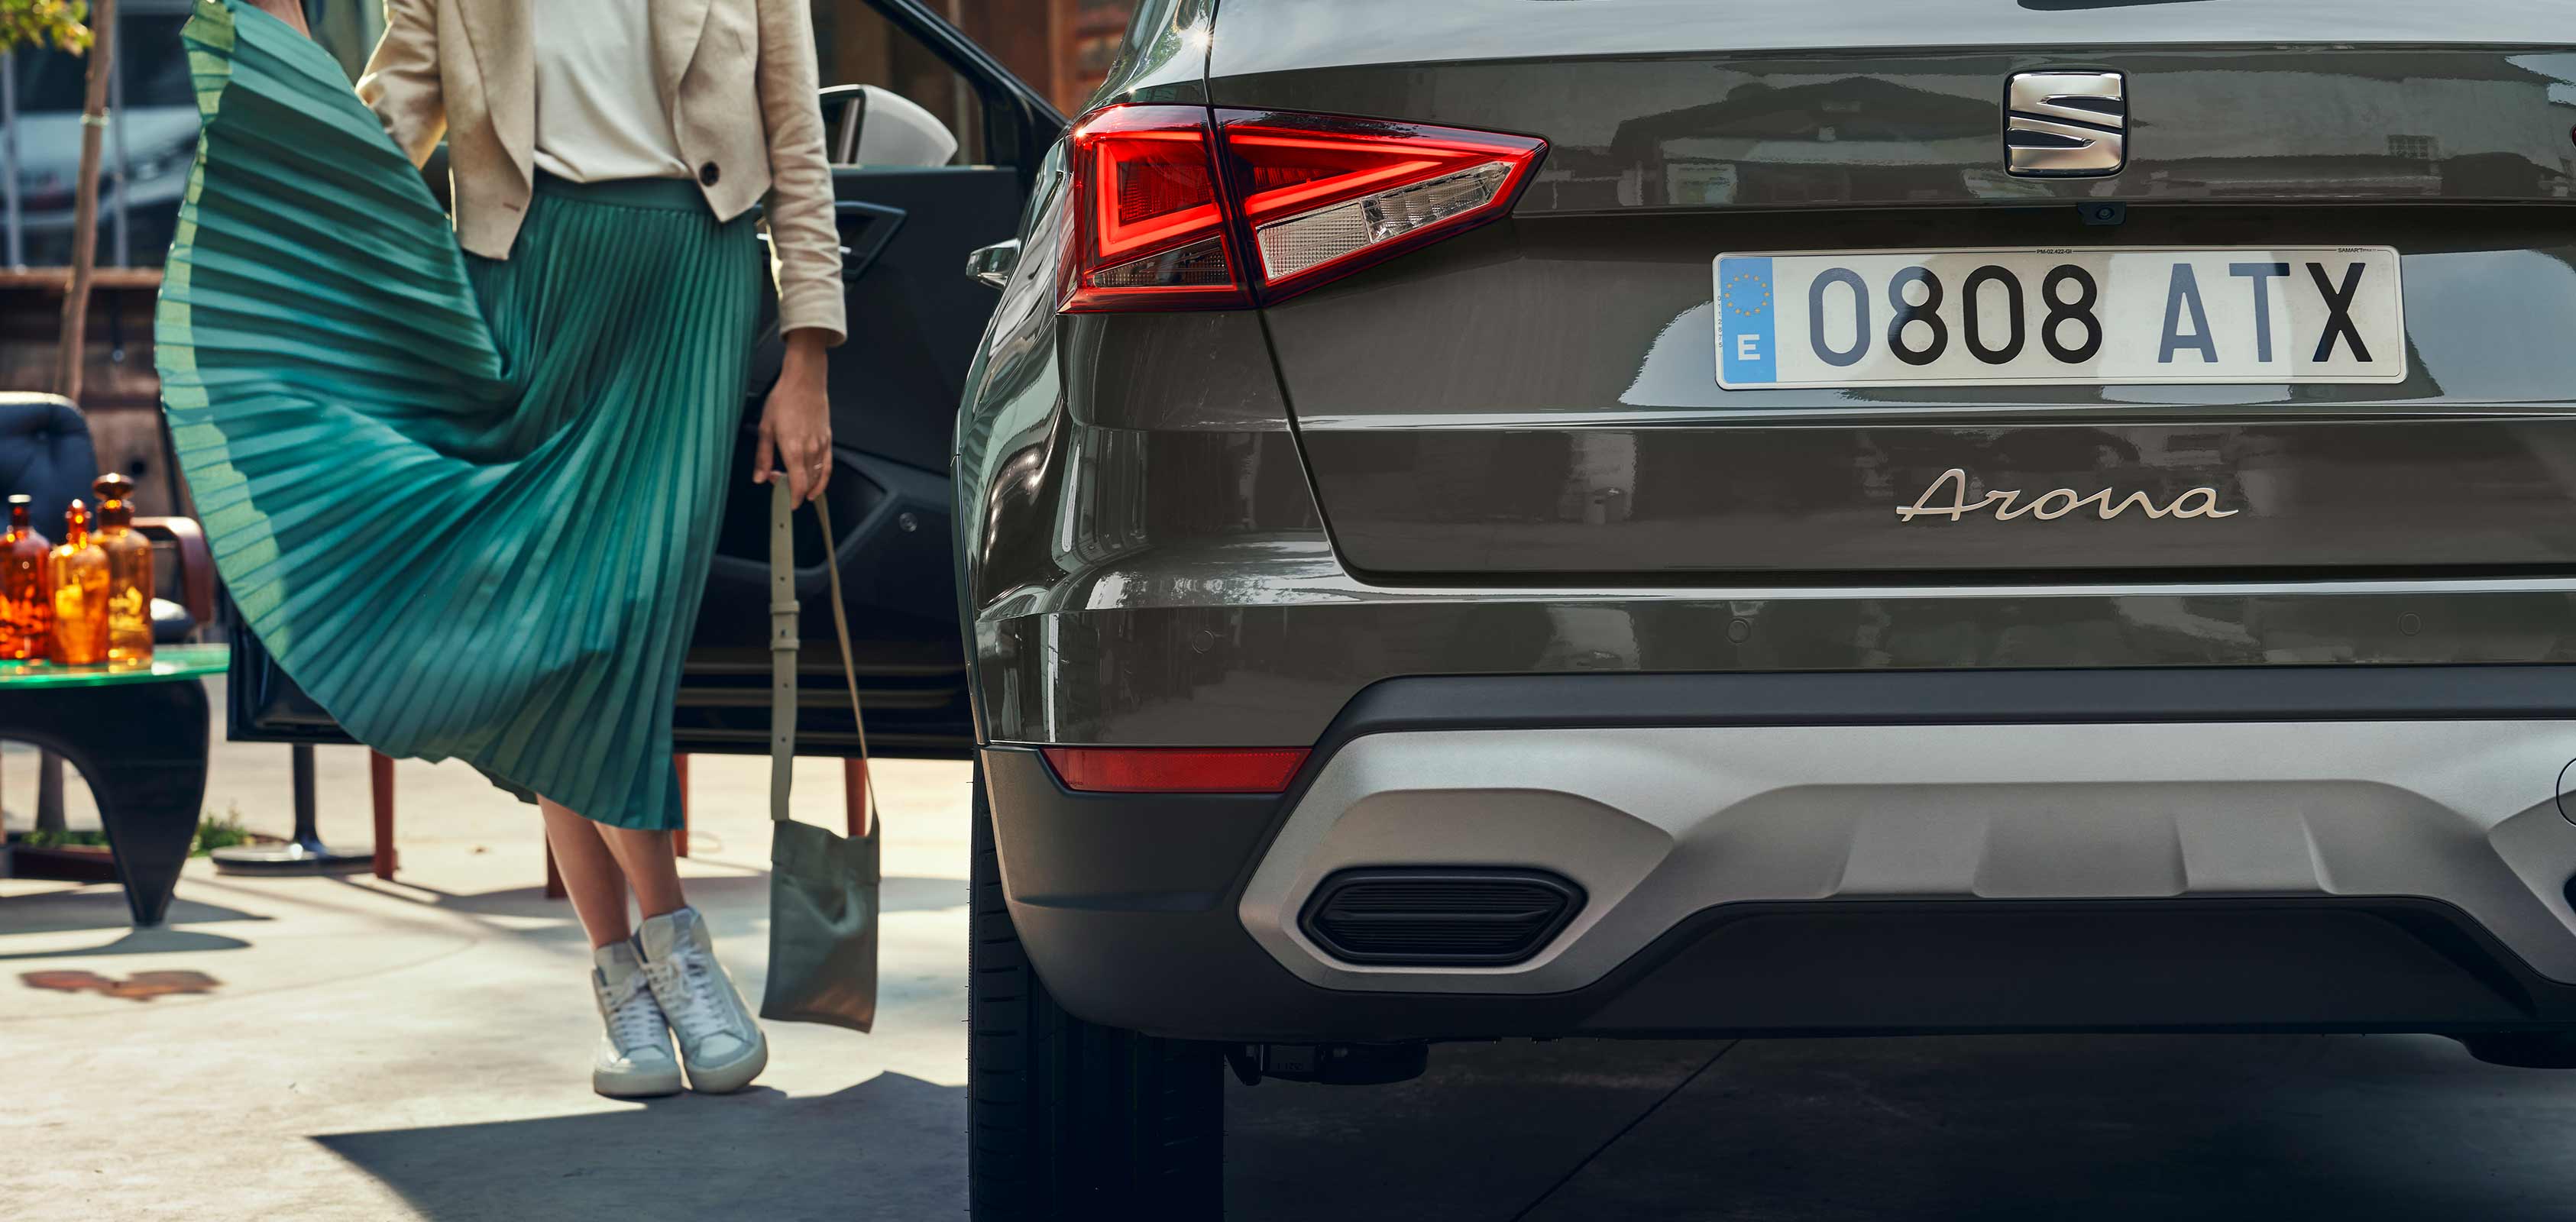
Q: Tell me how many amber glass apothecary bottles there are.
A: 3